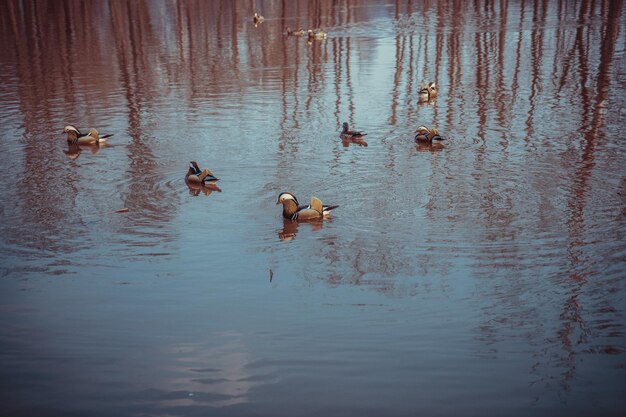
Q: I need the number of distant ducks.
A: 3